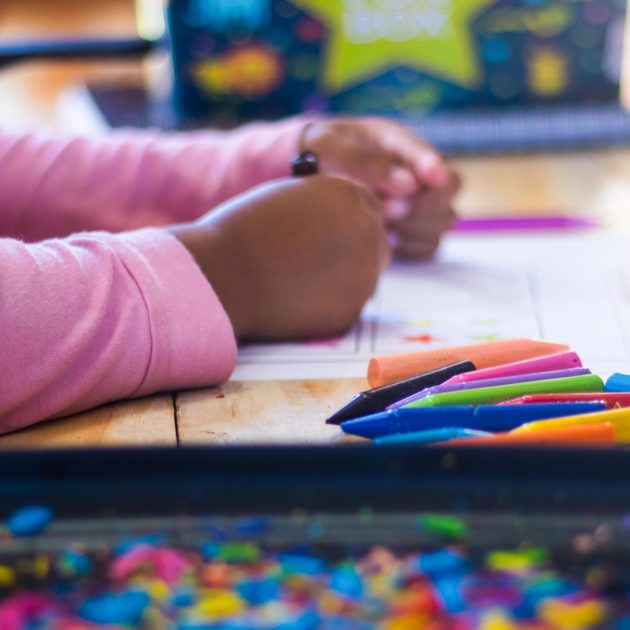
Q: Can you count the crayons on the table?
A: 11